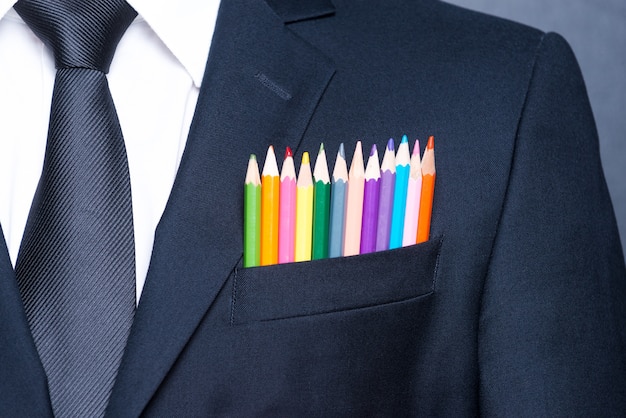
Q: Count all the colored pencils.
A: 12